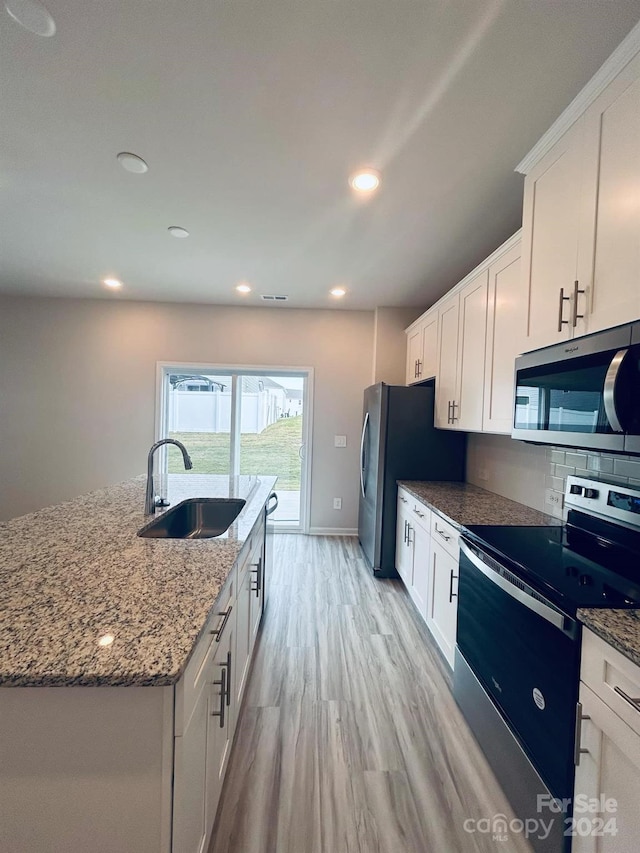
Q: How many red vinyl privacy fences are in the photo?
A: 0